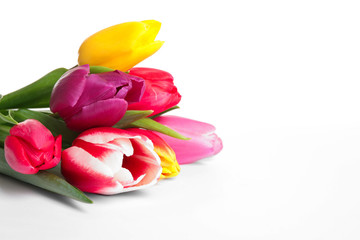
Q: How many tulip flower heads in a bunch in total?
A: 7